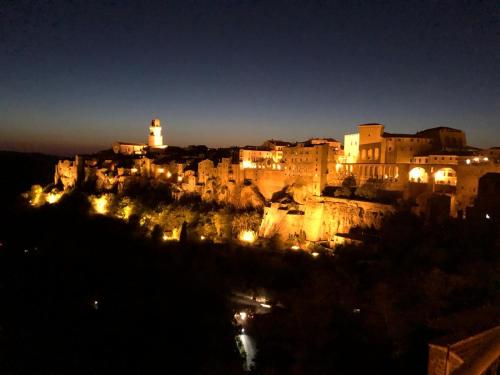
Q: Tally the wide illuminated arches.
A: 2